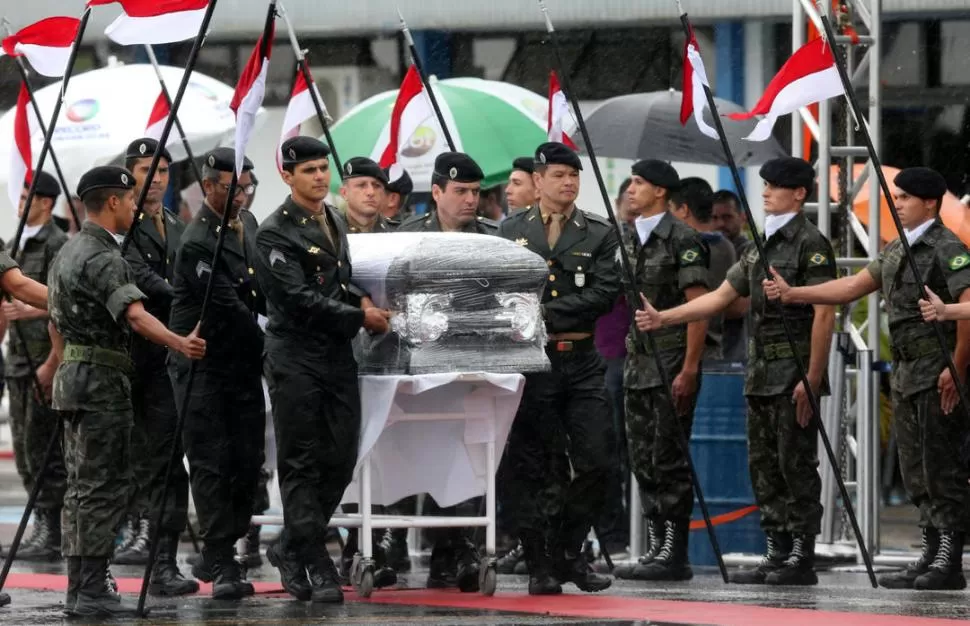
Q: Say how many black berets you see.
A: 13